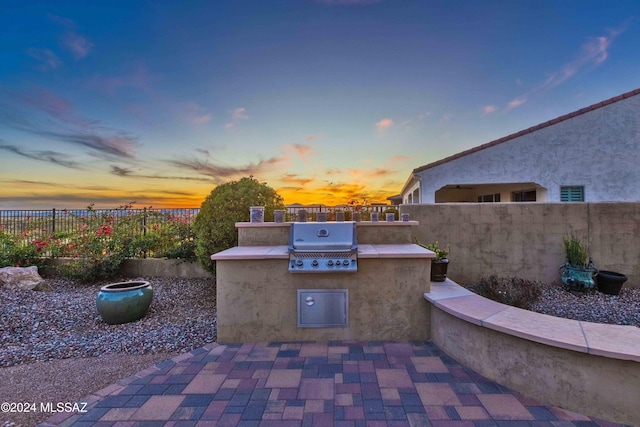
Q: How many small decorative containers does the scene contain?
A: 9